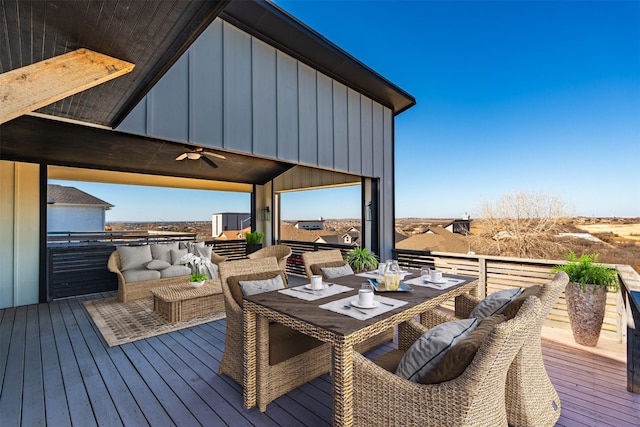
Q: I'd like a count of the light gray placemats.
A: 4